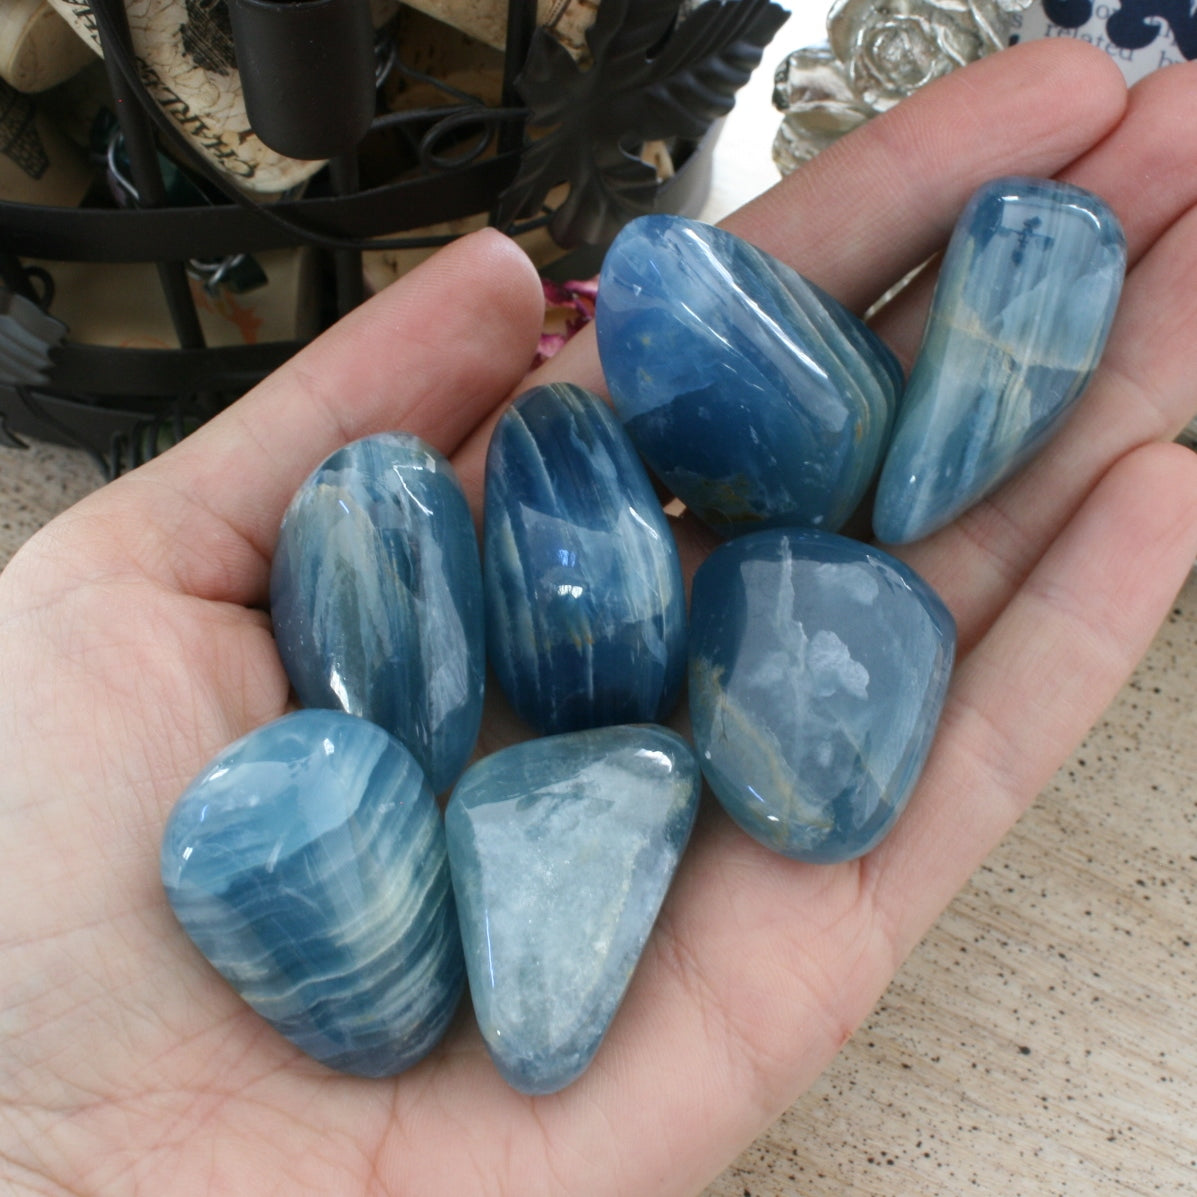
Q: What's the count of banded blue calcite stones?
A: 7